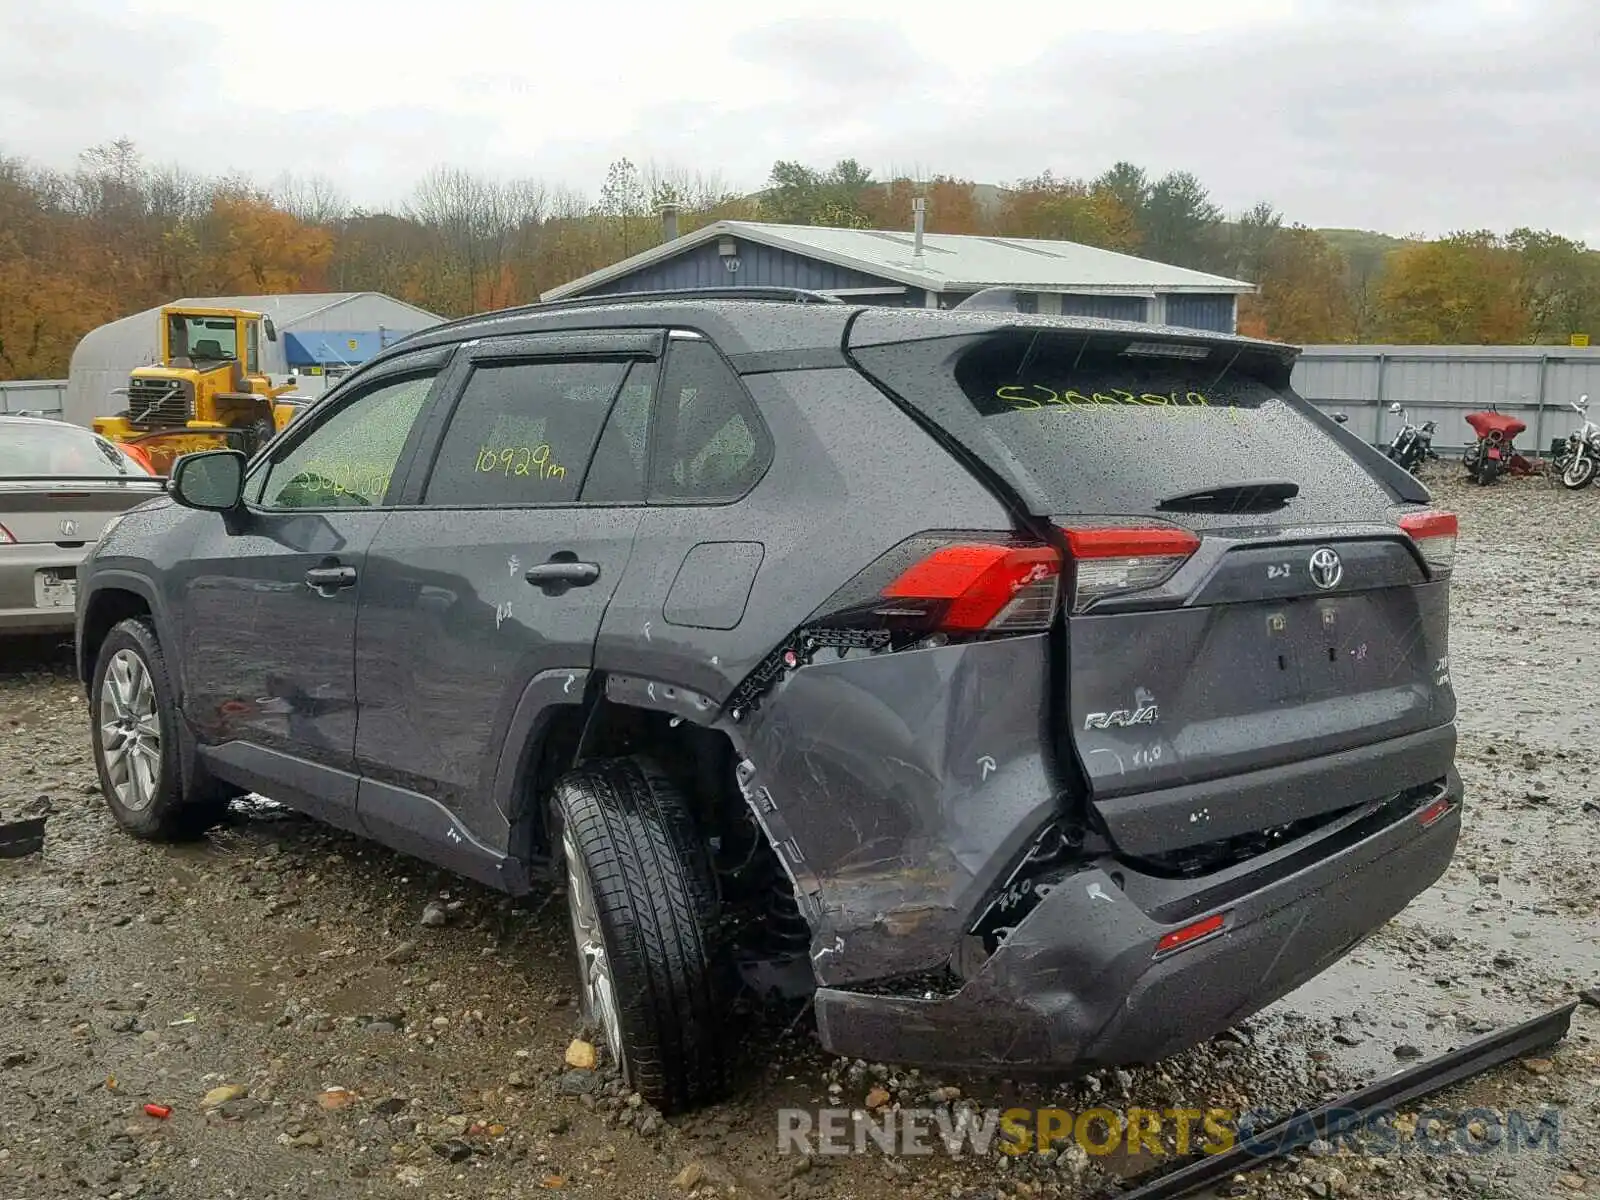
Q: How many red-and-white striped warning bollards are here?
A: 0